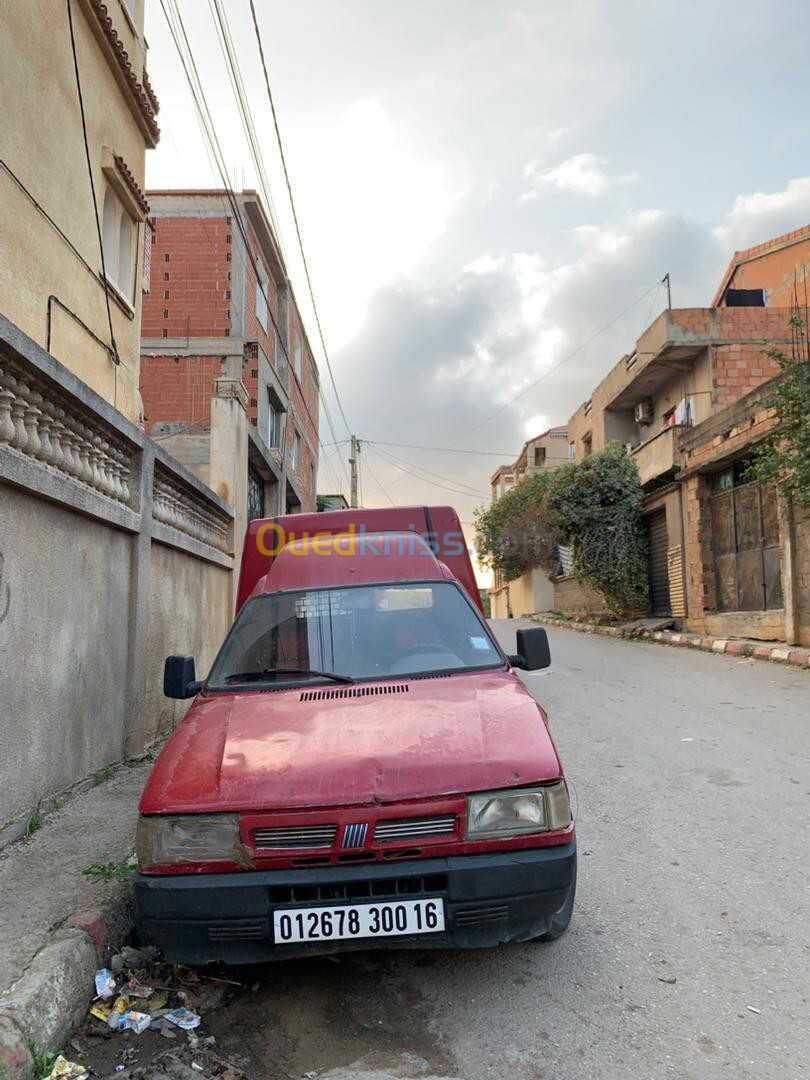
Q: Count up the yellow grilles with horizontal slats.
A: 1